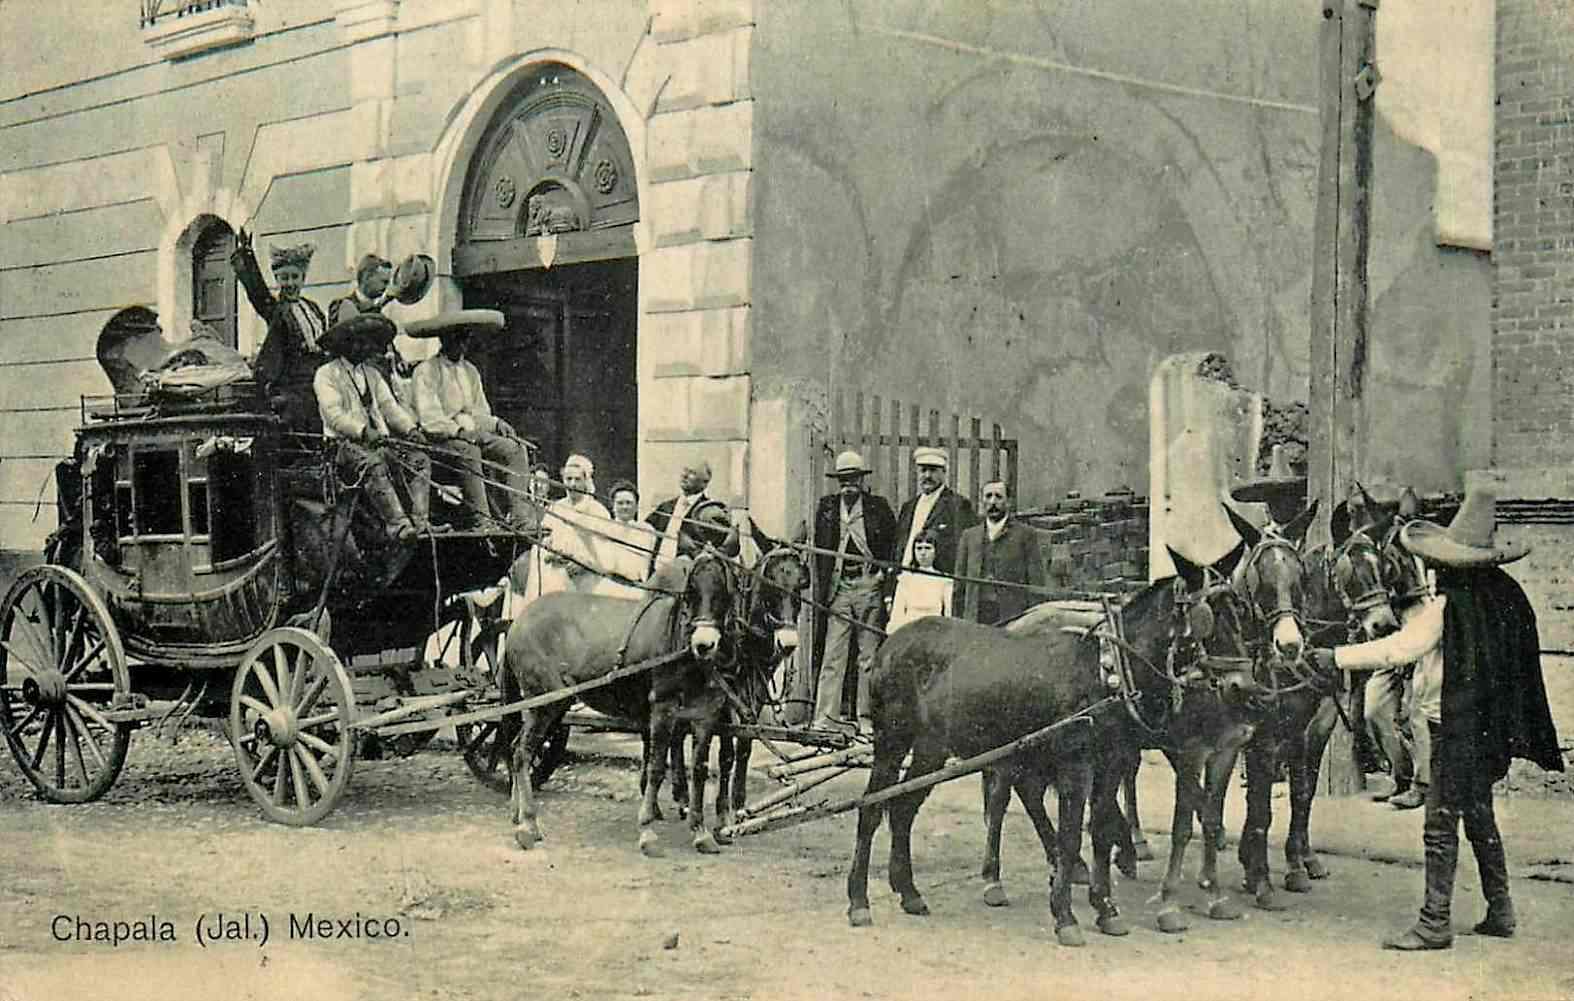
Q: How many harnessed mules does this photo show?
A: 6